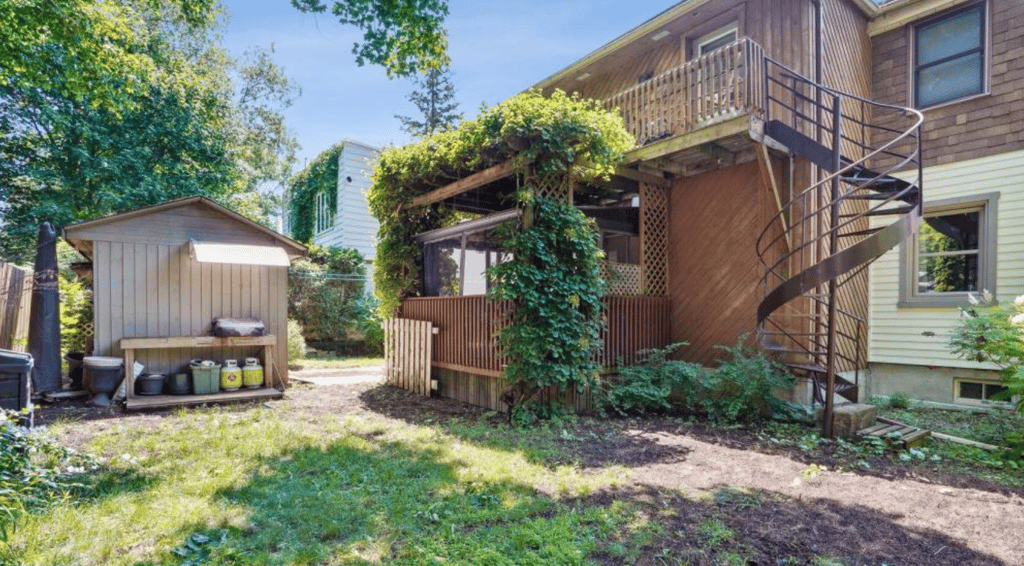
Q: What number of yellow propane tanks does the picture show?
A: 2